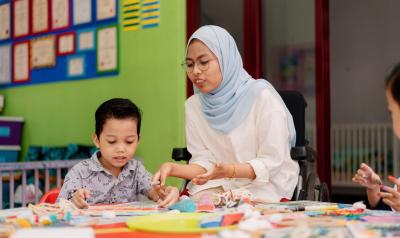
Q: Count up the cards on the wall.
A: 13